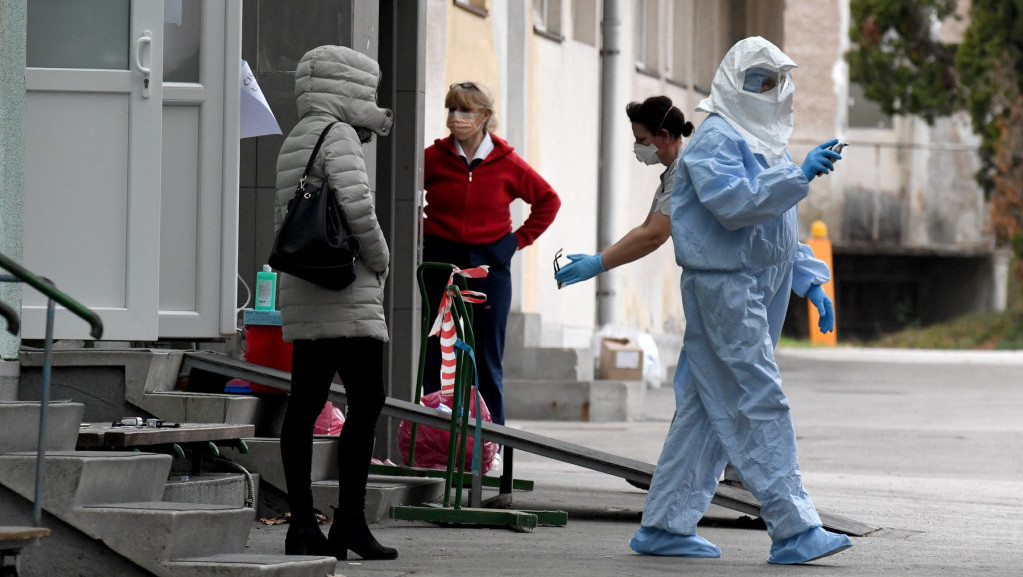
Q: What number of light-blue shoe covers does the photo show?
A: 2